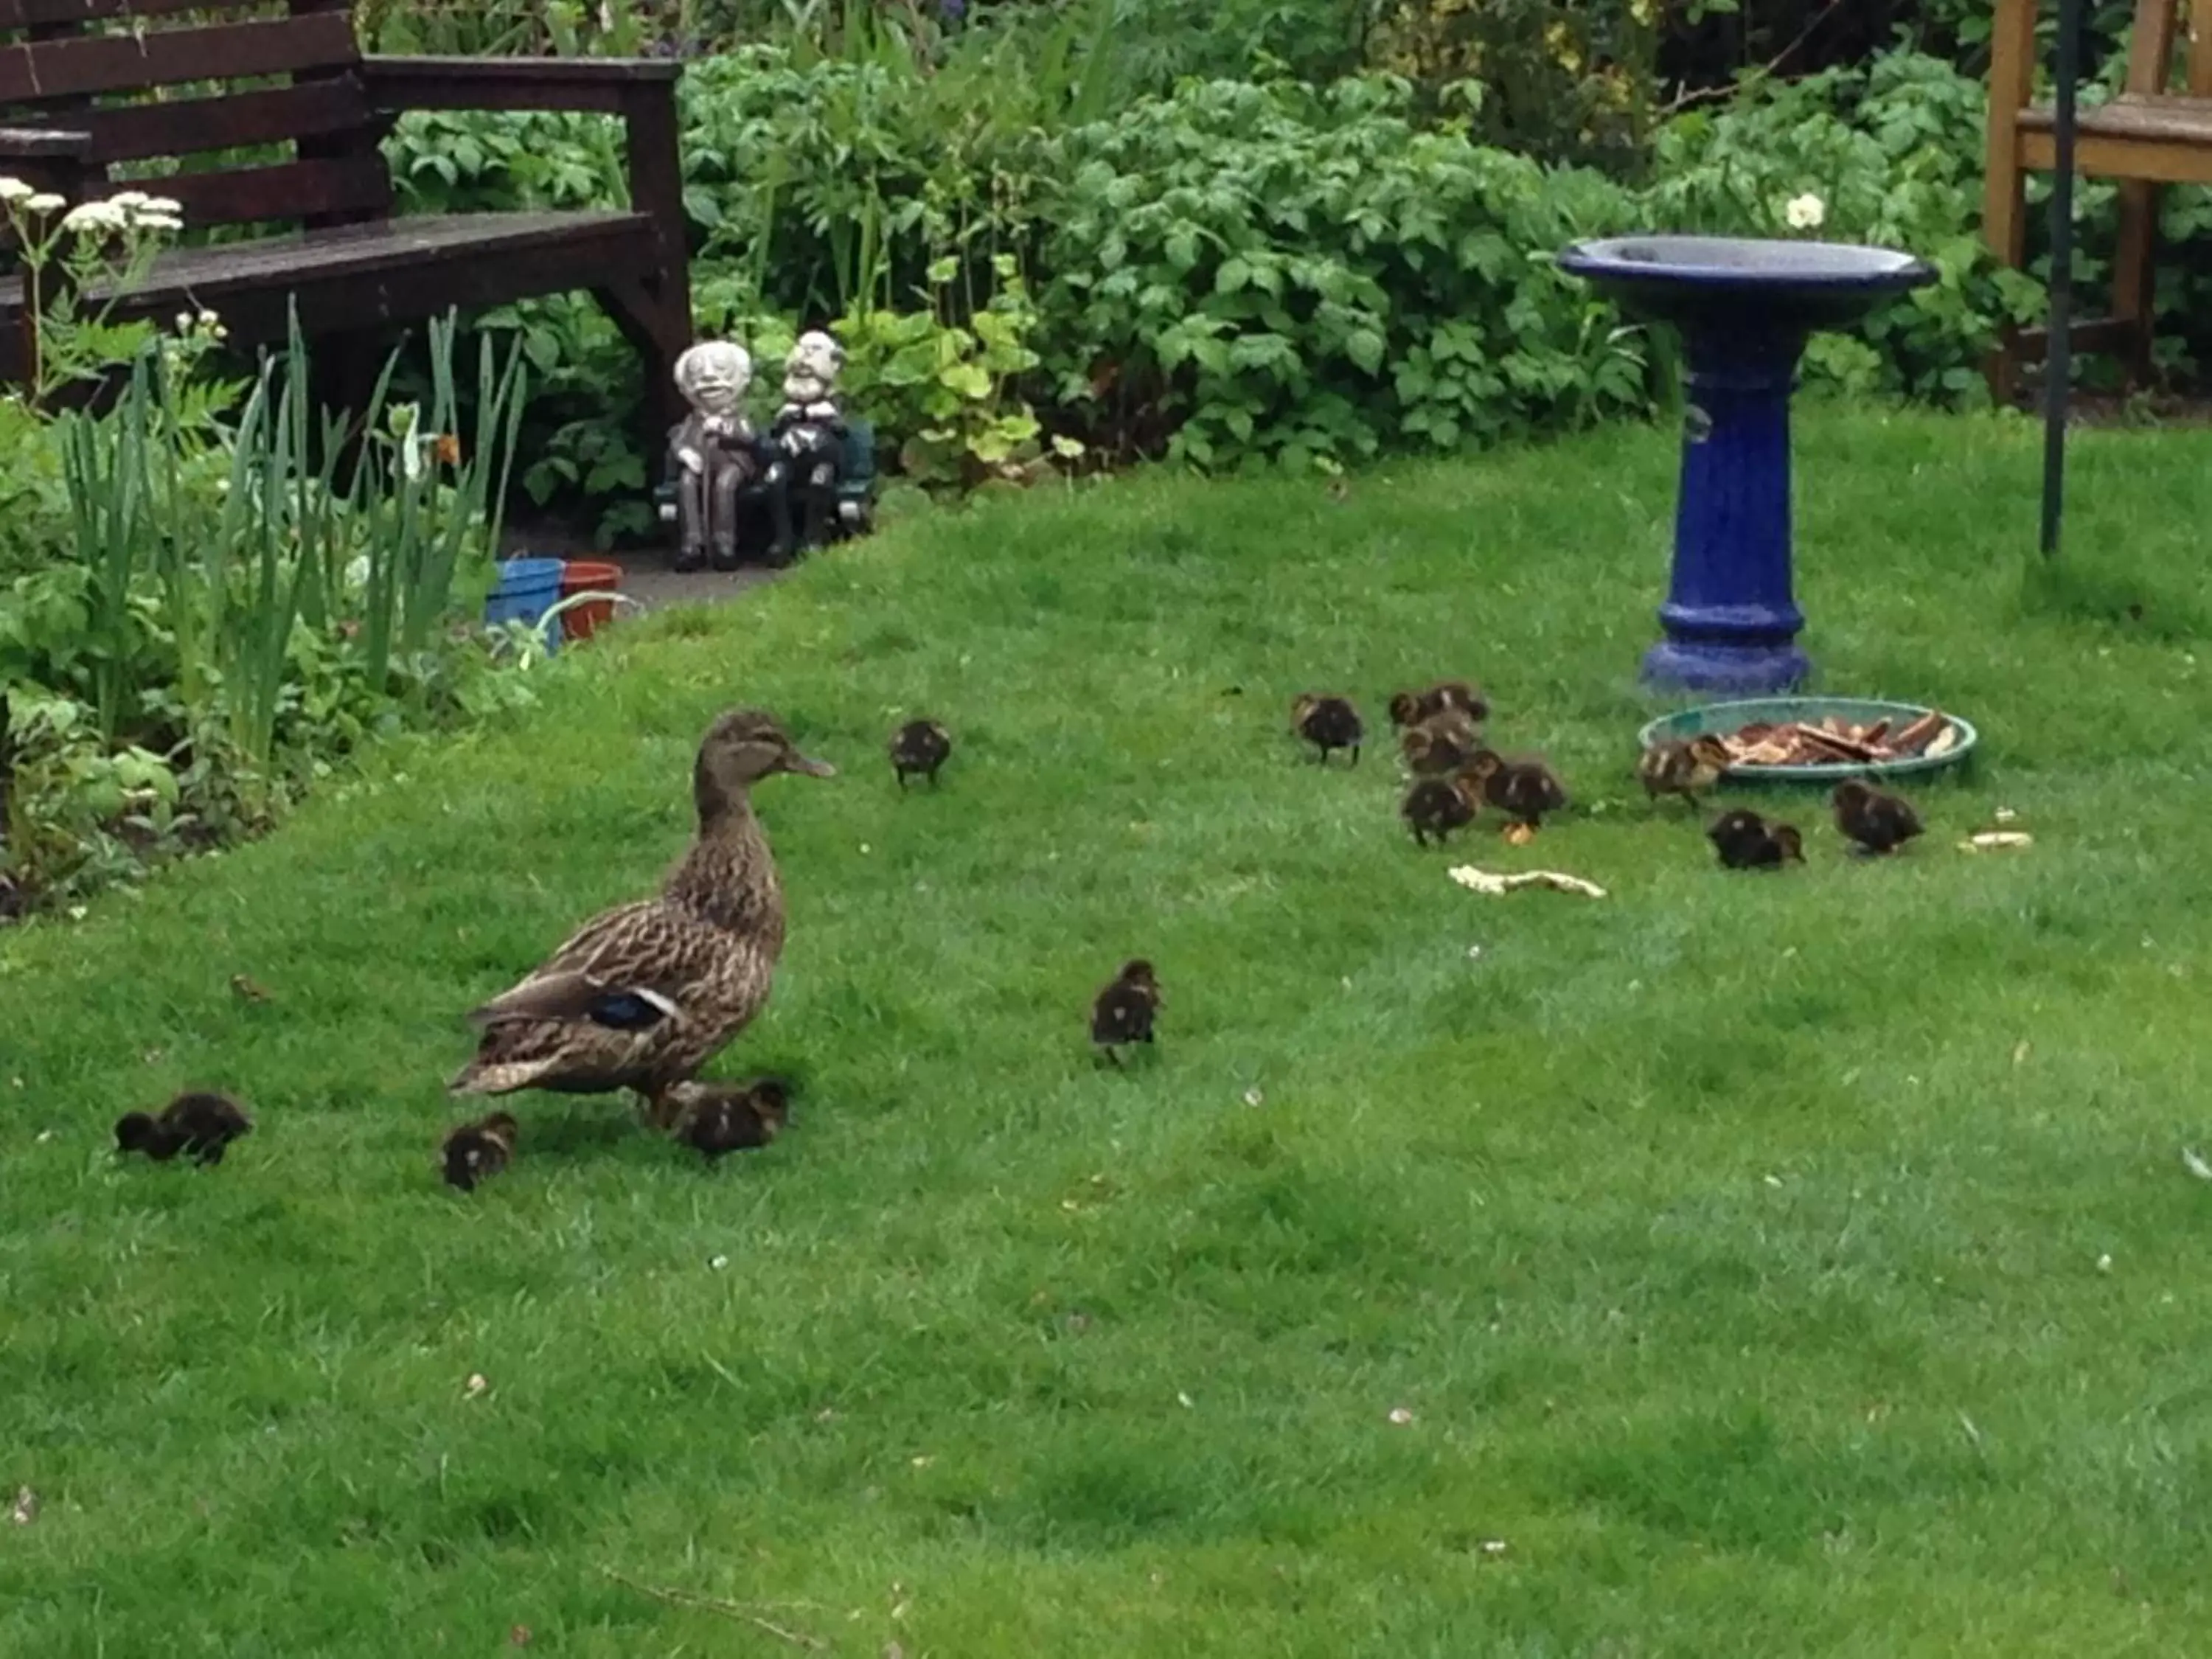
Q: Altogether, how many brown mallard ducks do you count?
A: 14